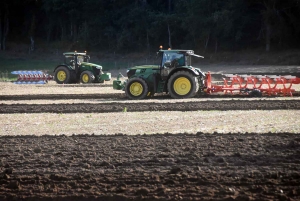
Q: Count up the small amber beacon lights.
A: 4